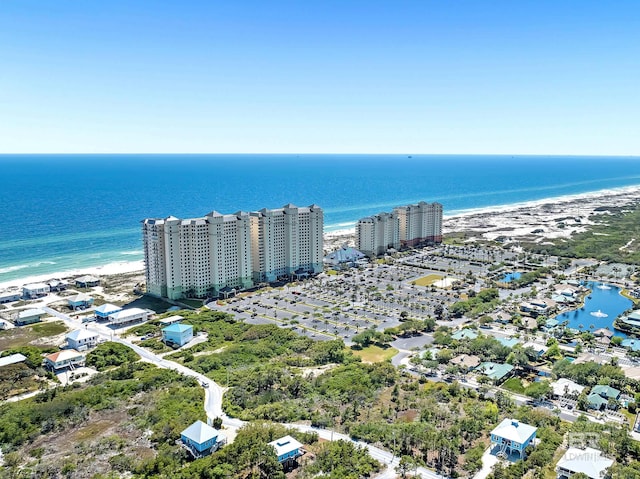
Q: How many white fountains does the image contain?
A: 2